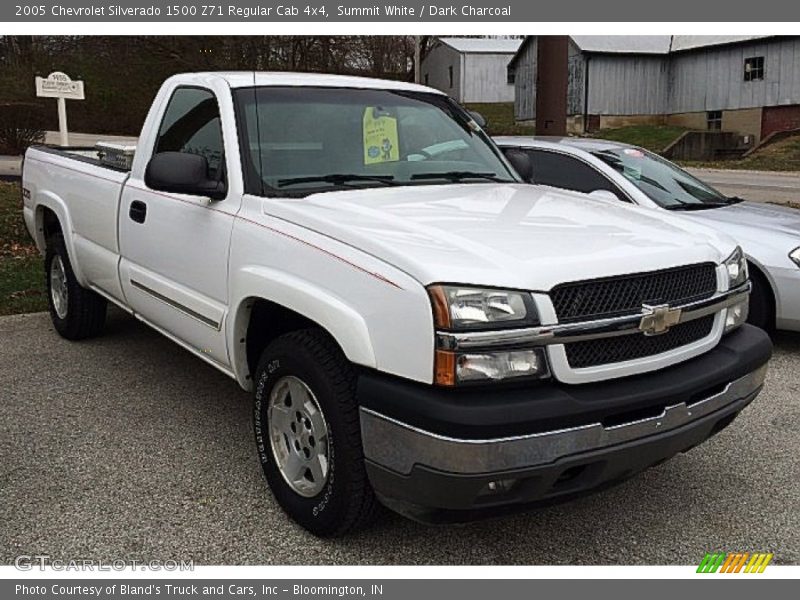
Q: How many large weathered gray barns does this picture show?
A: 1